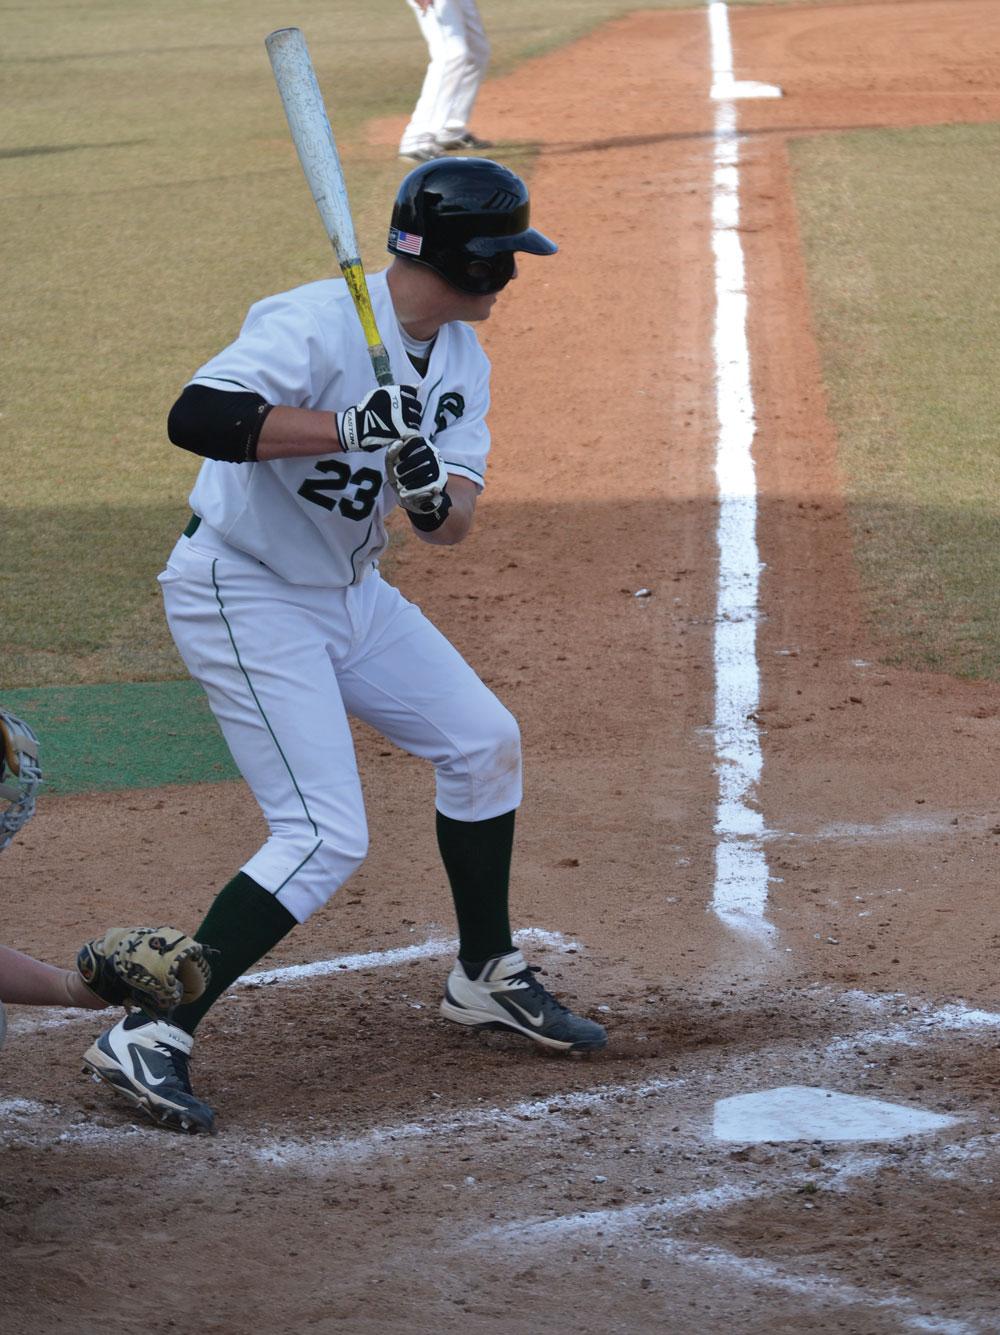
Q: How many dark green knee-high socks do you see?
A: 2